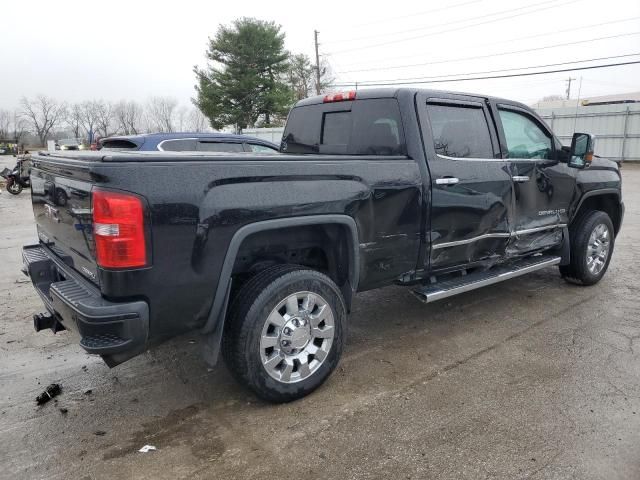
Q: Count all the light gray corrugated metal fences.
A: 1